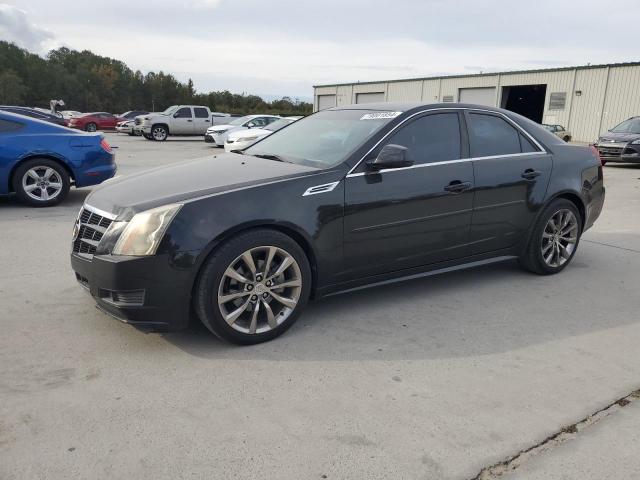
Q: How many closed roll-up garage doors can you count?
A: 3